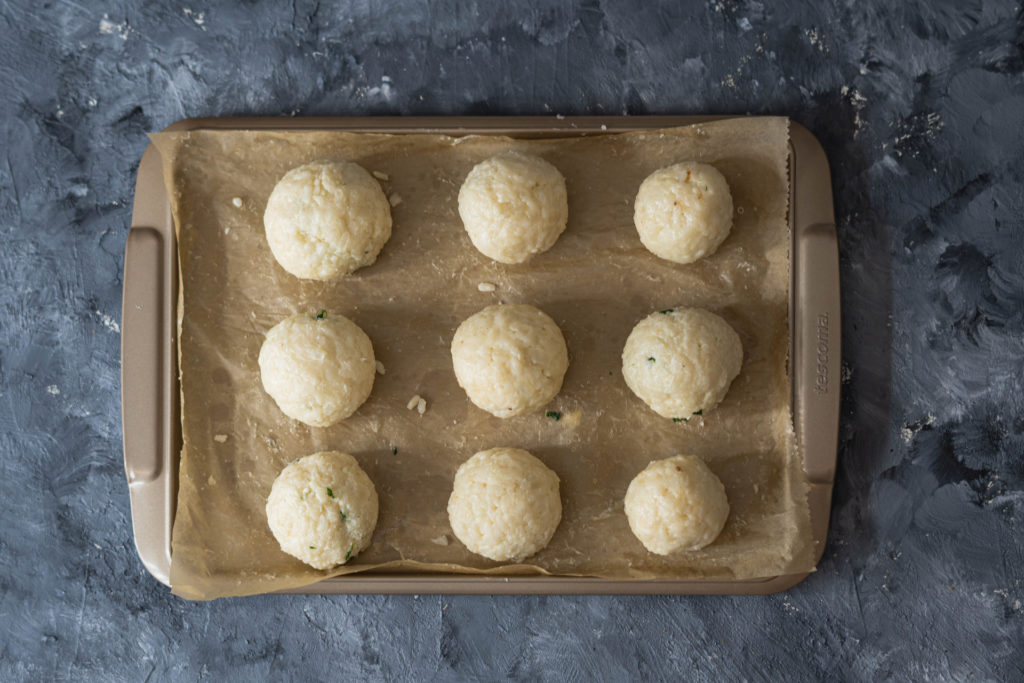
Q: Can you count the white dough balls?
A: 9